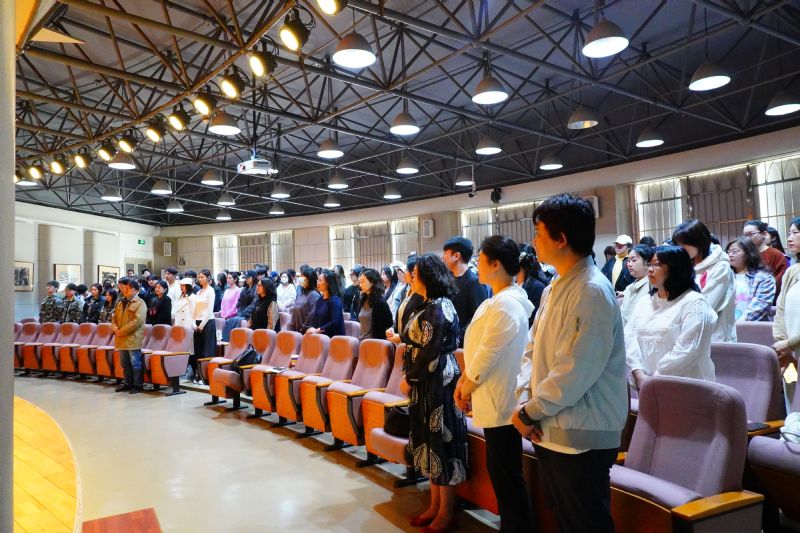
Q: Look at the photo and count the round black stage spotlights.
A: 13